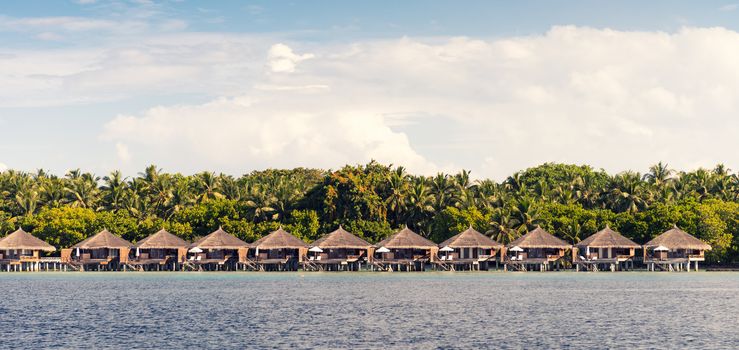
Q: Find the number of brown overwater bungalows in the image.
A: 11